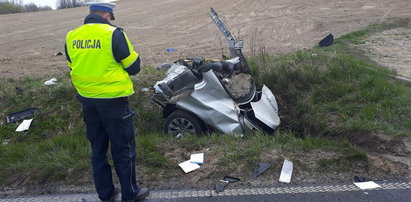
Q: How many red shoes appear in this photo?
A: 0